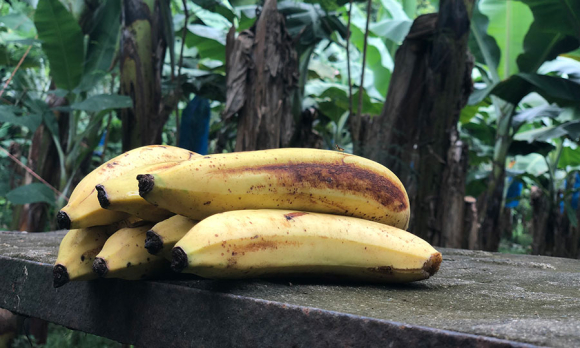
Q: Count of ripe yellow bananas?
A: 7